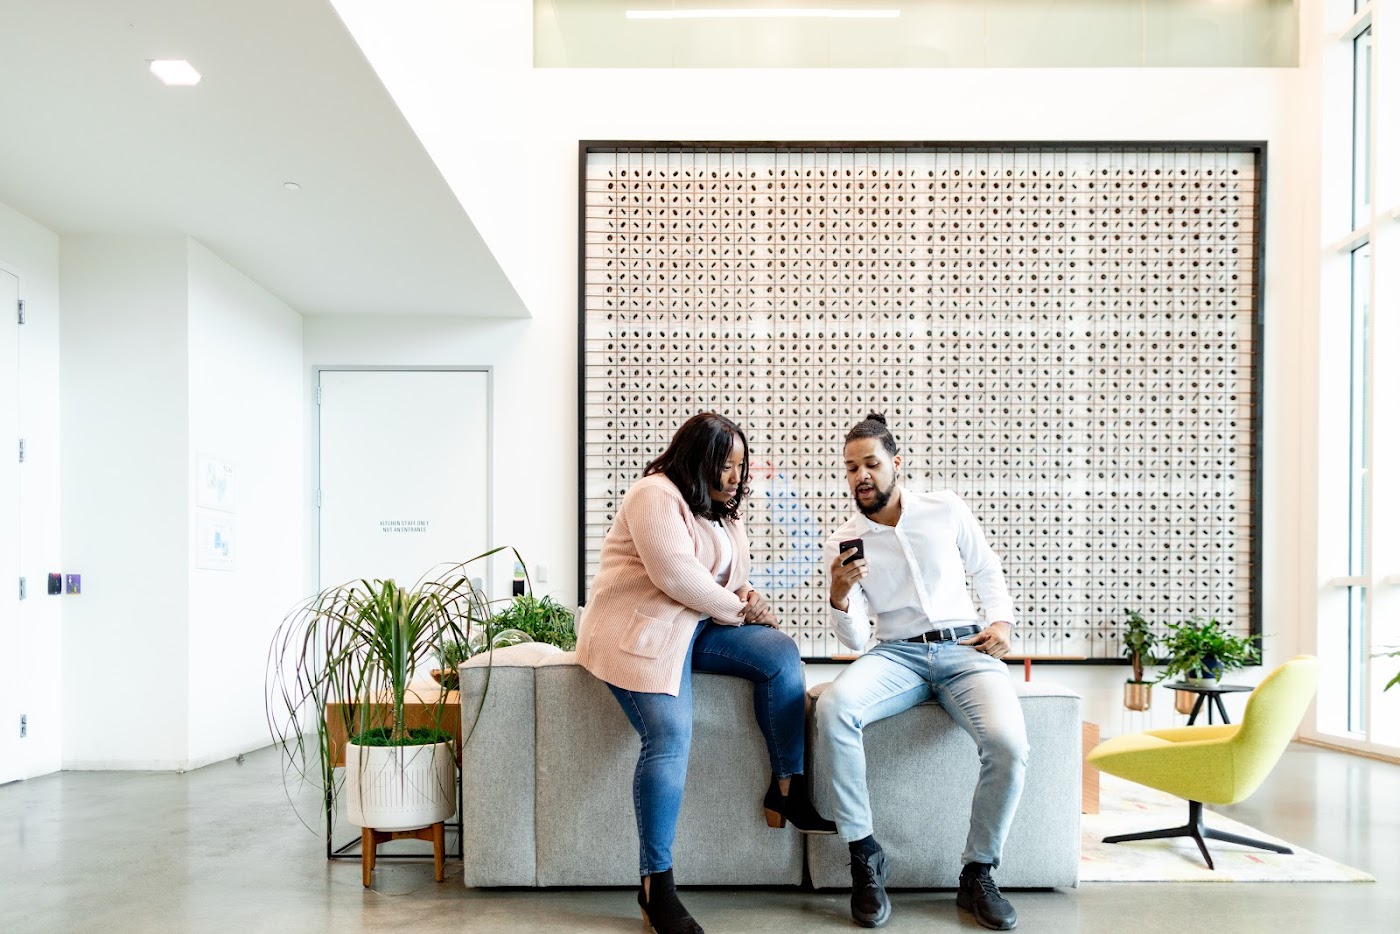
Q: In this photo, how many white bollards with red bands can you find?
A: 0